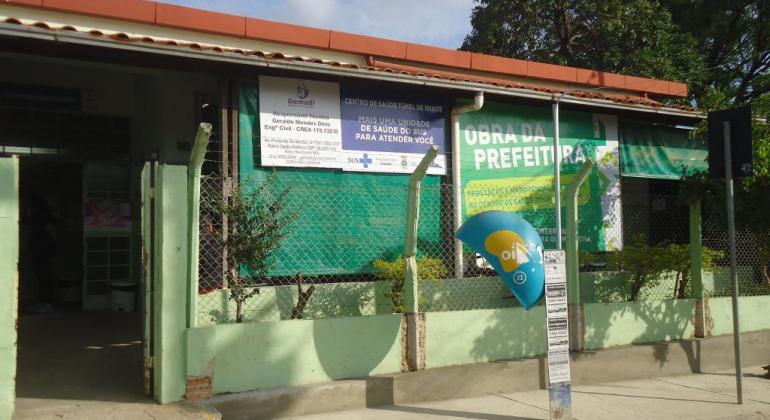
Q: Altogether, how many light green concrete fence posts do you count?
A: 4